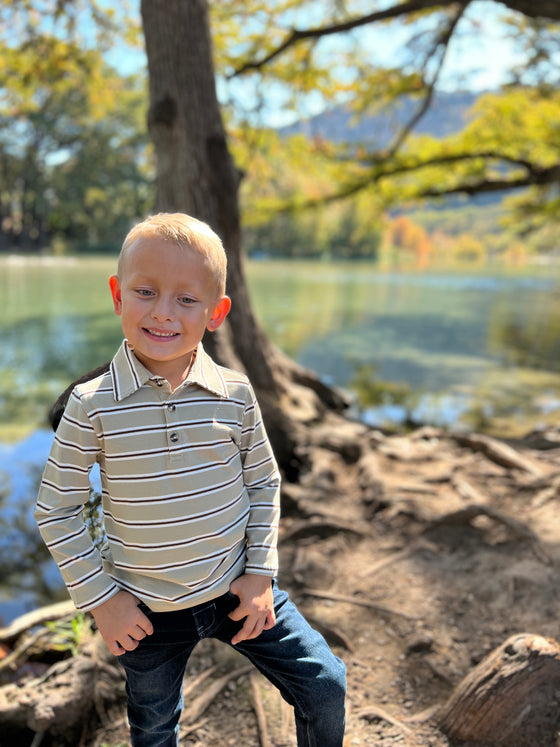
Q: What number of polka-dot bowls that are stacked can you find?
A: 0